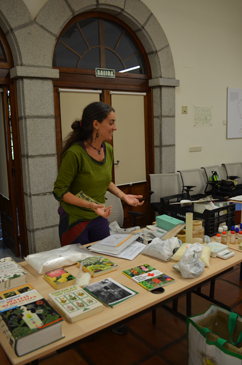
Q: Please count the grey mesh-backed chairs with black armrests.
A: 5